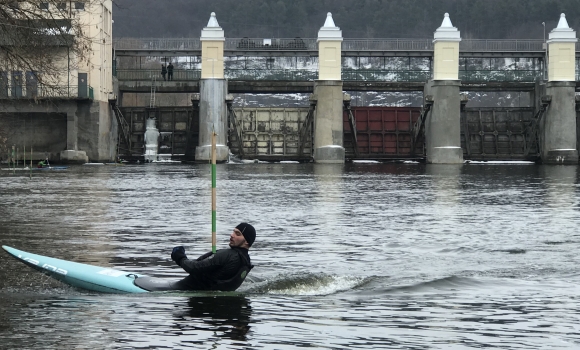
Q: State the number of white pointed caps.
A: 4